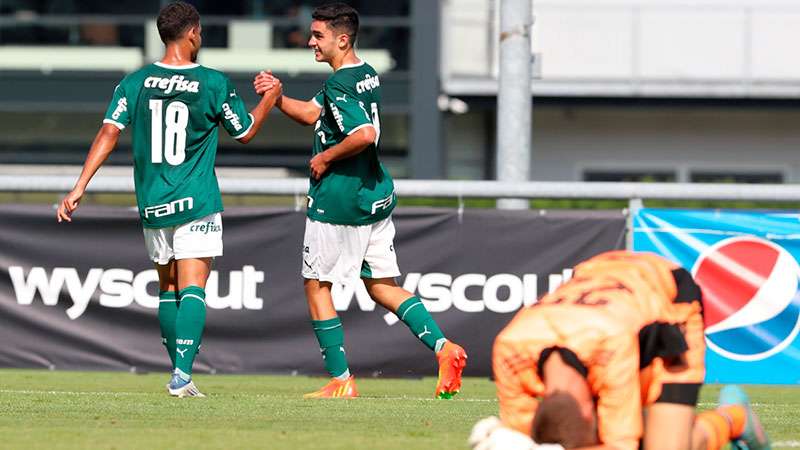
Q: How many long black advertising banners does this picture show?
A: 1